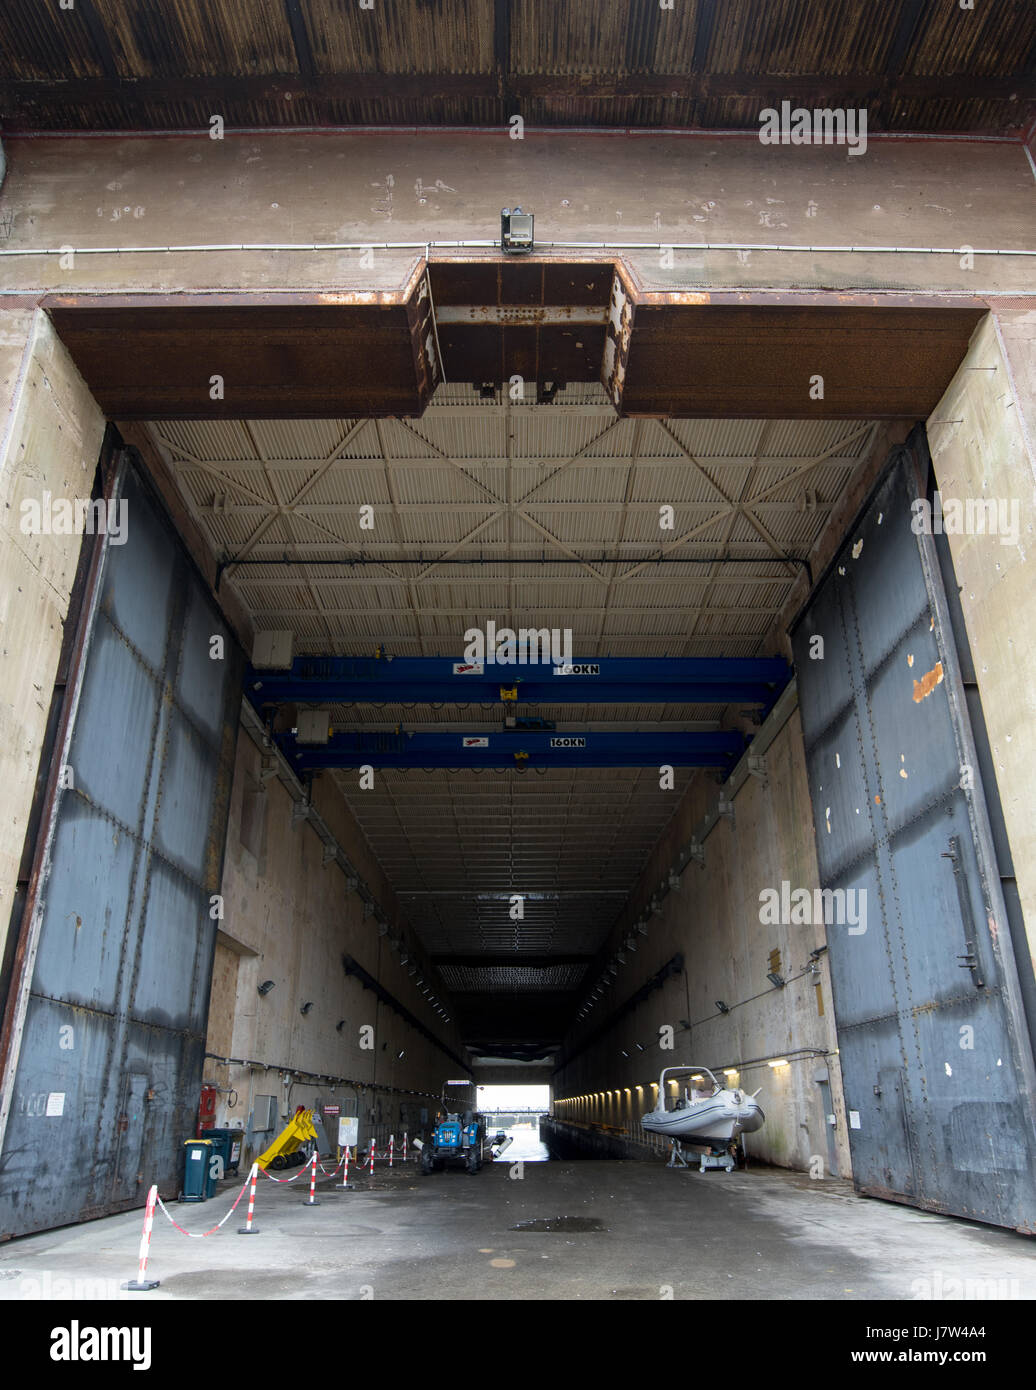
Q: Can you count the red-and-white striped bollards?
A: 7